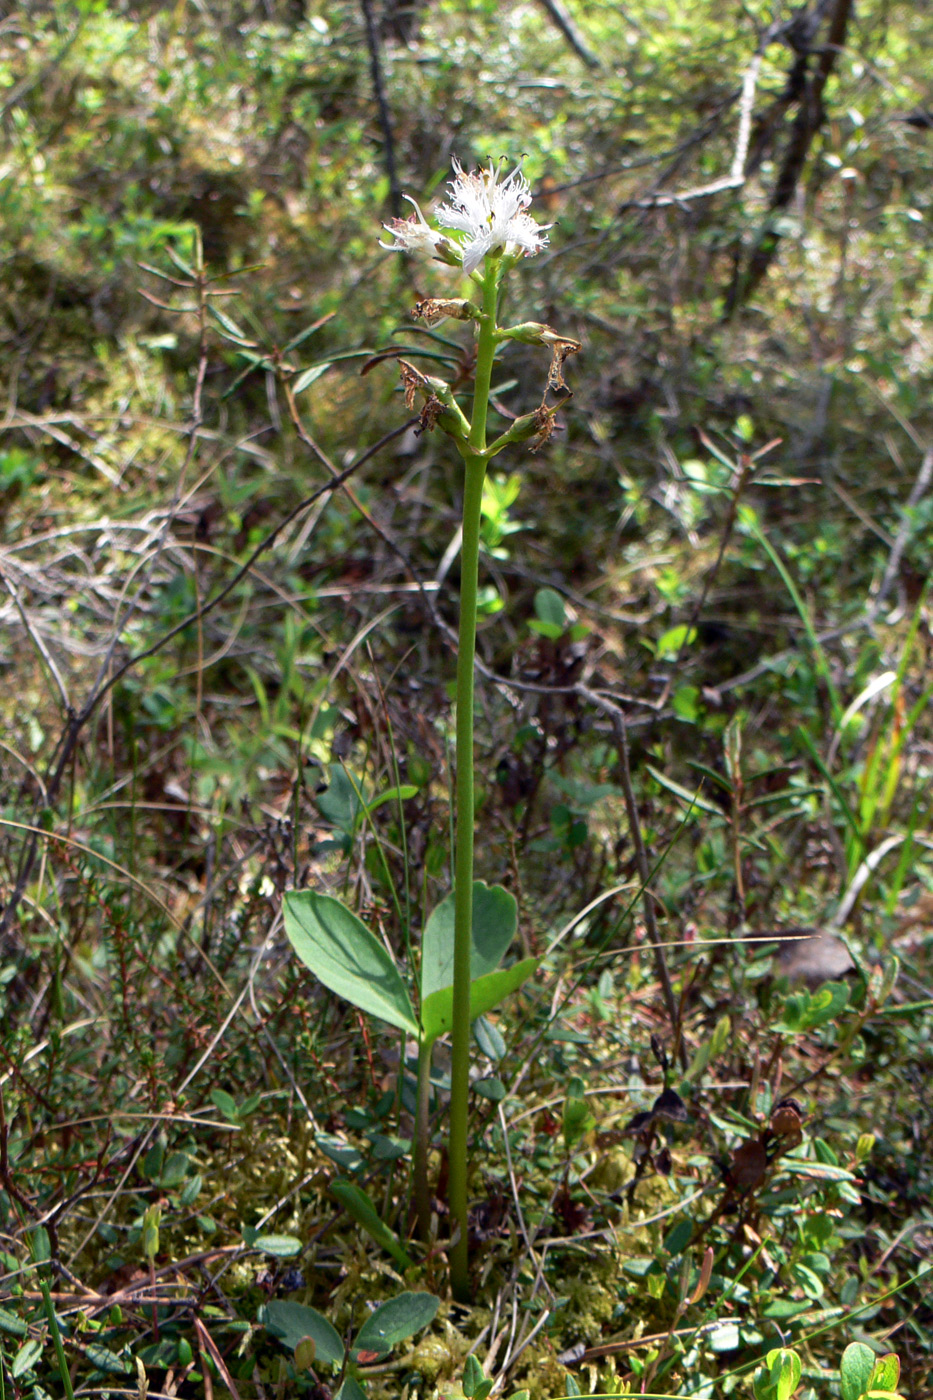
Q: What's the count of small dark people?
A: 0